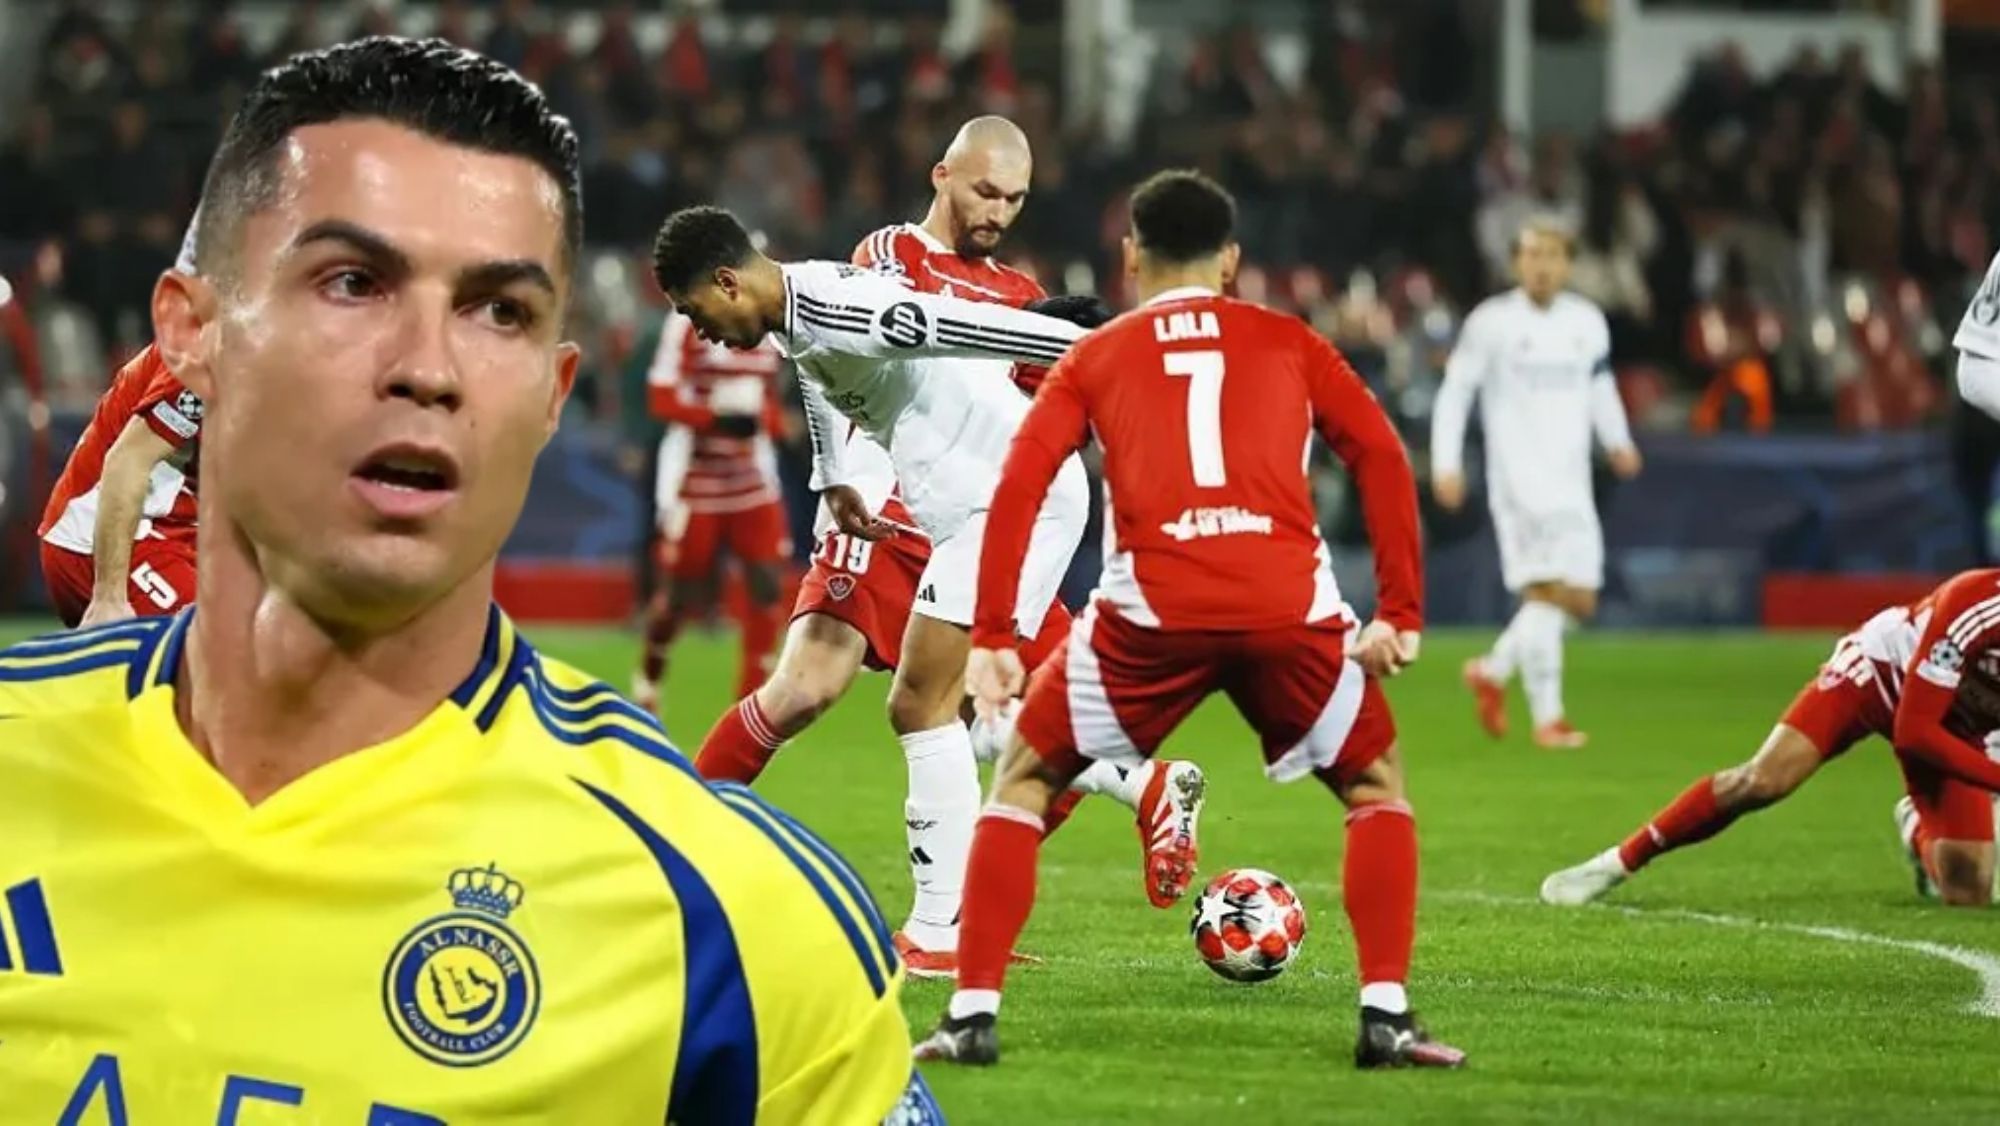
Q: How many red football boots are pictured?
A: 4